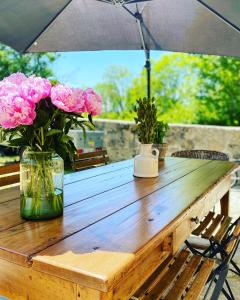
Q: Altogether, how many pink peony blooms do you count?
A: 5